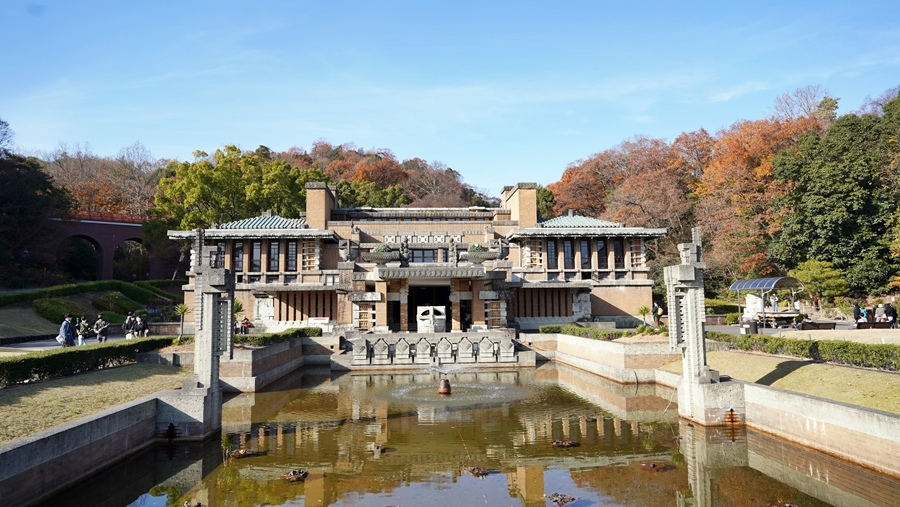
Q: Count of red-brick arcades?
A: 2